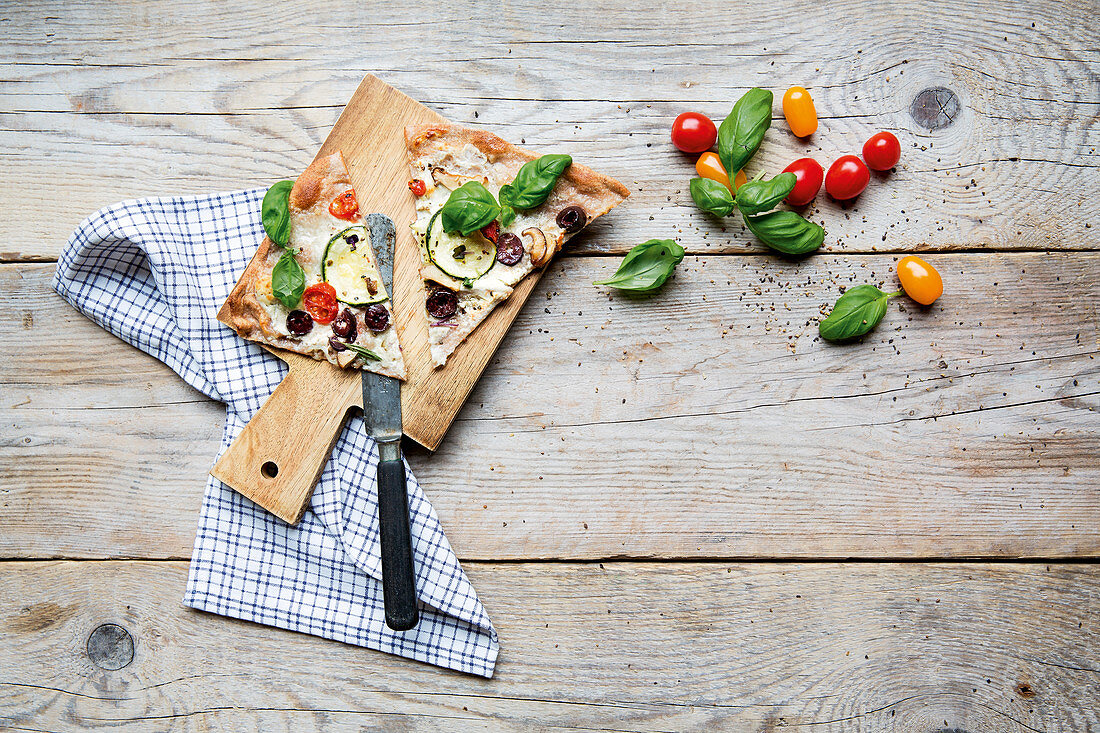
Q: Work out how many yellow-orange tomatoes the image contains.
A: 3